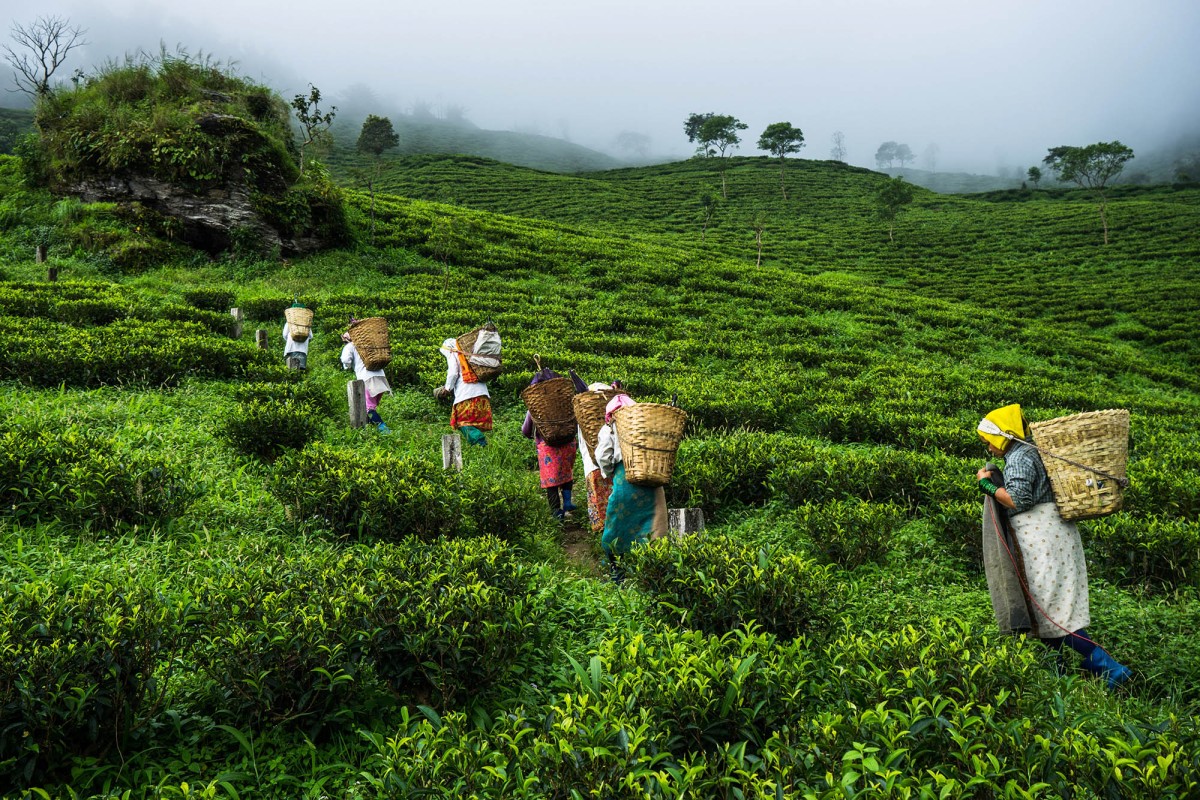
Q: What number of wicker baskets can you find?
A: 7